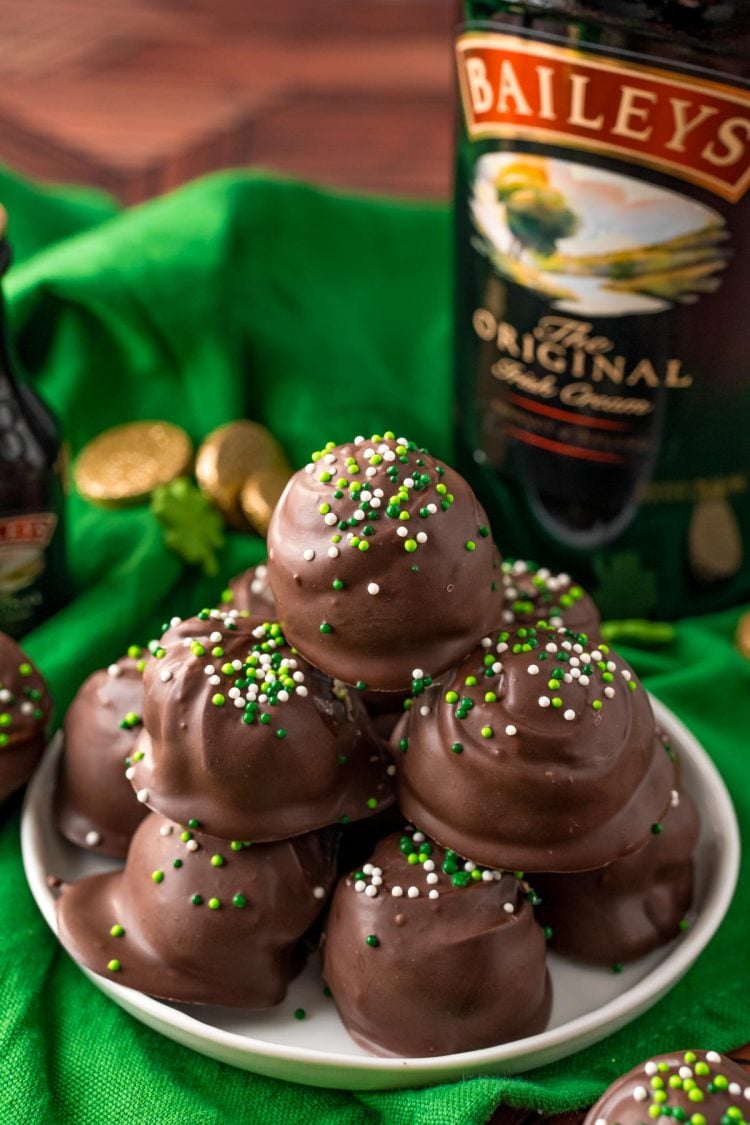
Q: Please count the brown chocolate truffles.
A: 11